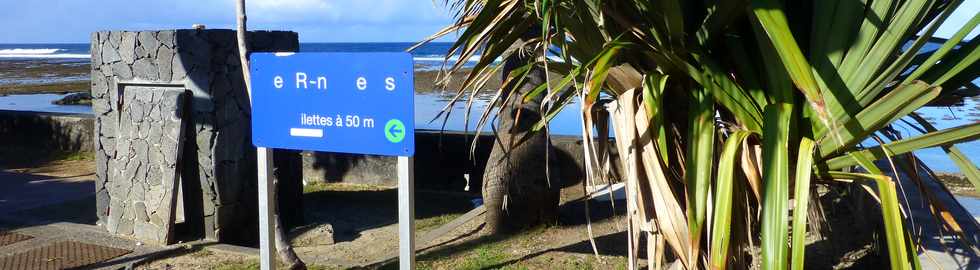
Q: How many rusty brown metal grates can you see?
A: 2